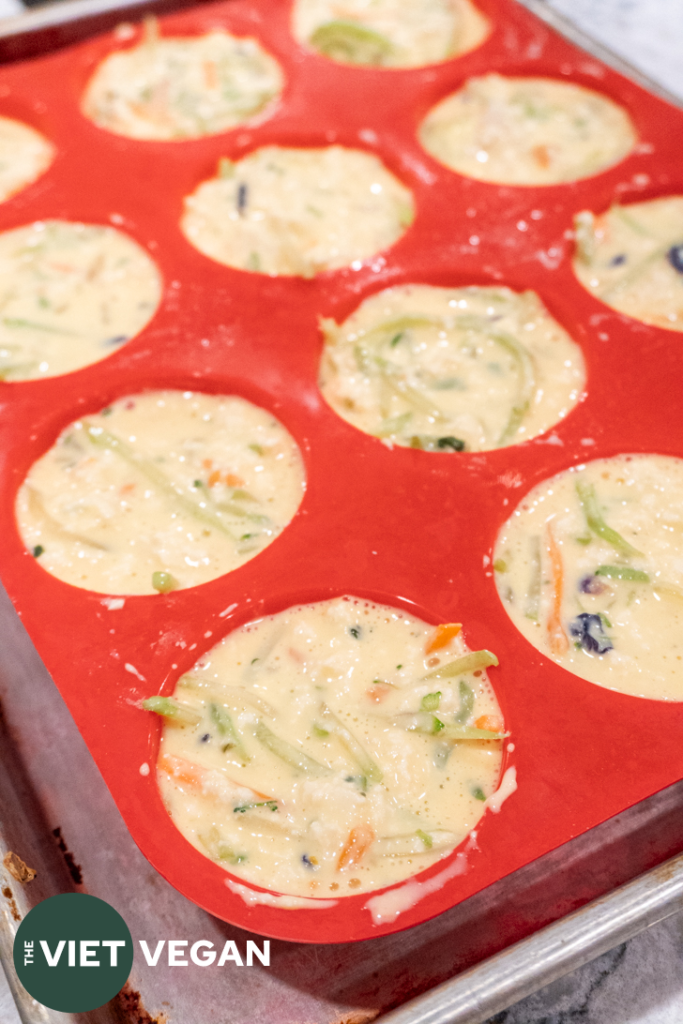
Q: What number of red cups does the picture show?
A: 11